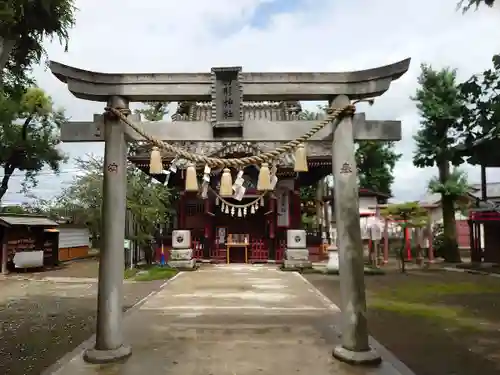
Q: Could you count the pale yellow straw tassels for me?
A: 5